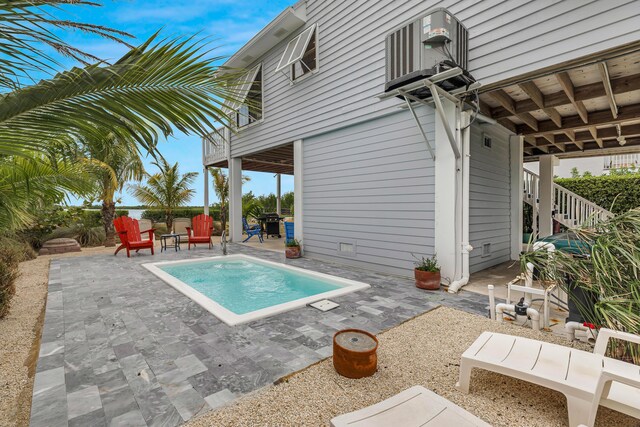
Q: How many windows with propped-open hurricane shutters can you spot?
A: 2